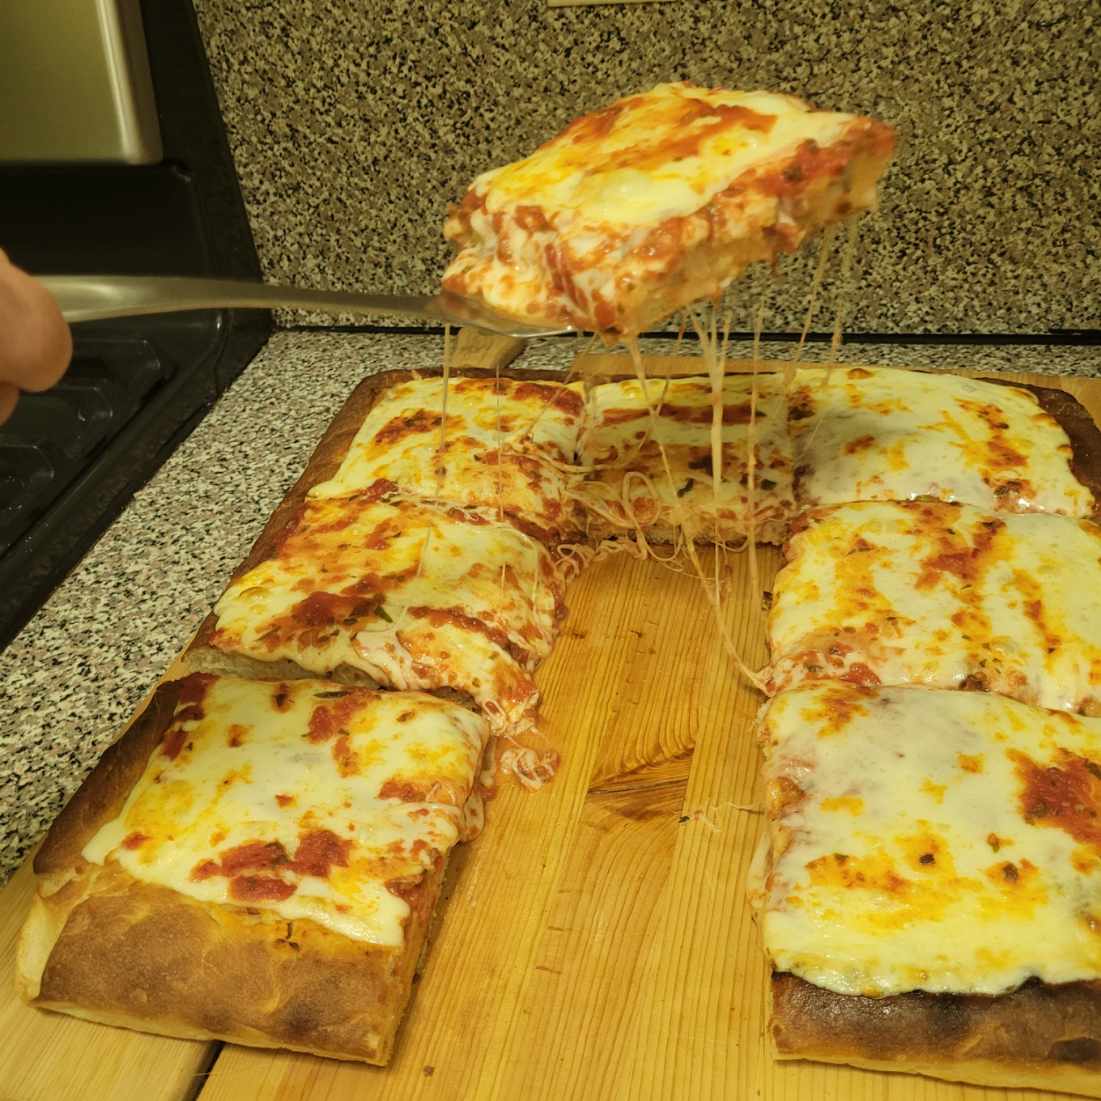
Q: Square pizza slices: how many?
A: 8